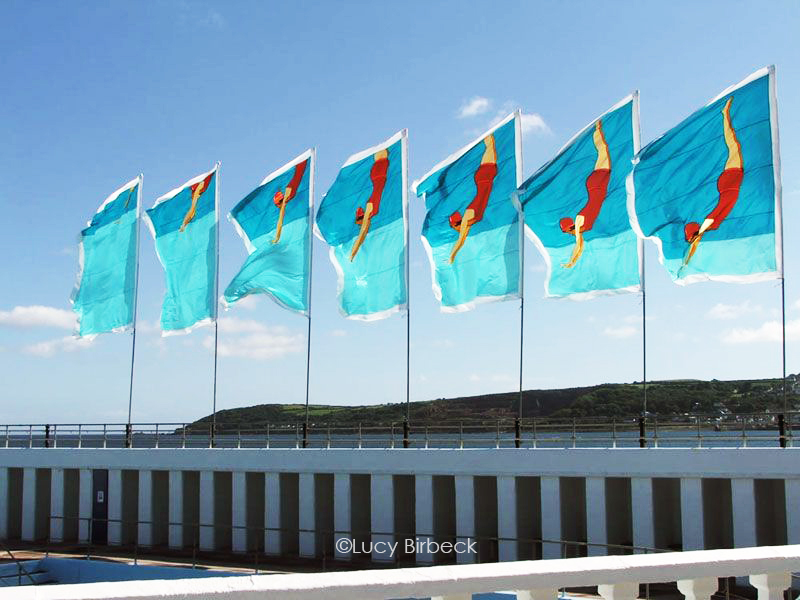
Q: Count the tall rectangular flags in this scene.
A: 7